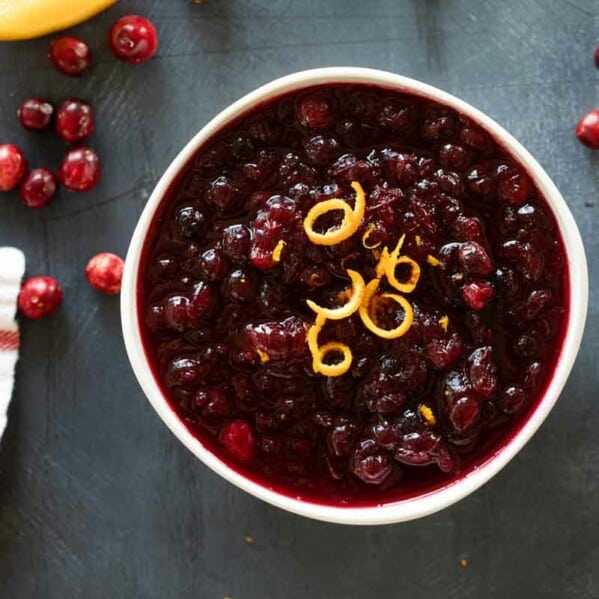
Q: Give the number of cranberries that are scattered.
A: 11